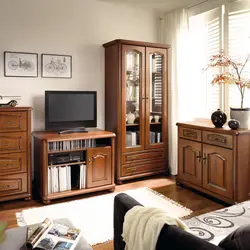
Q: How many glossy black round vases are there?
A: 2